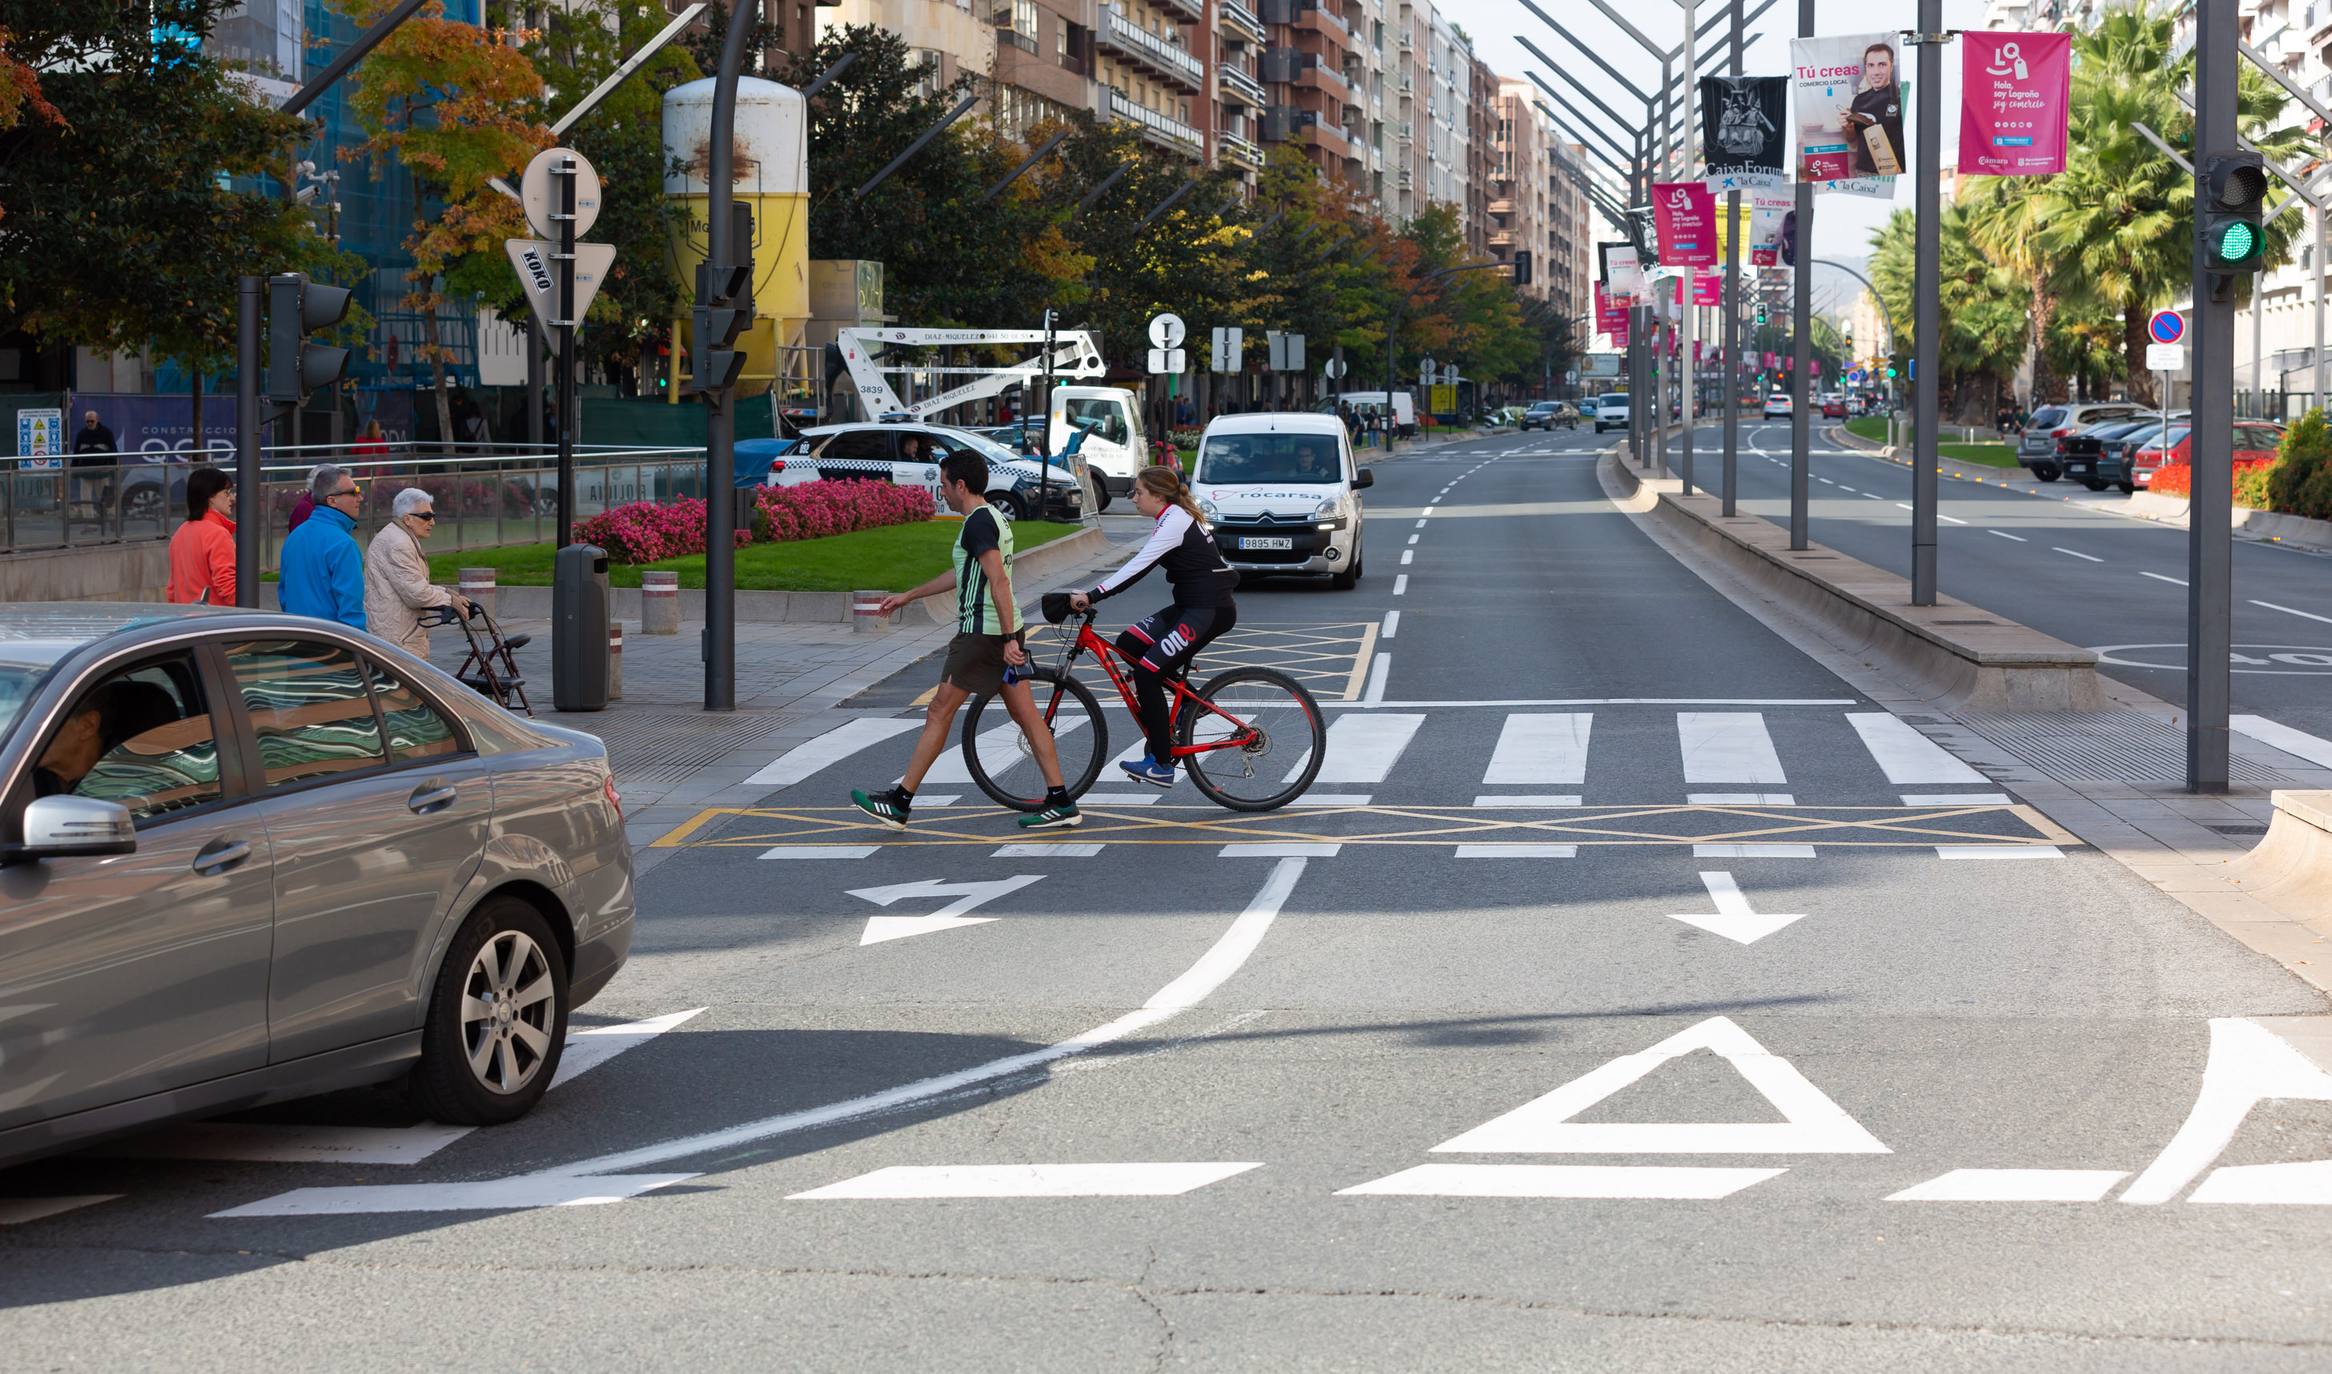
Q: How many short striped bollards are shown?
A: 4